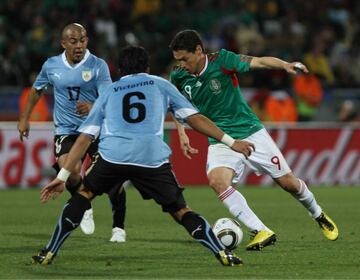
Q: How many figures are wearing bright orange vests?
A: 3